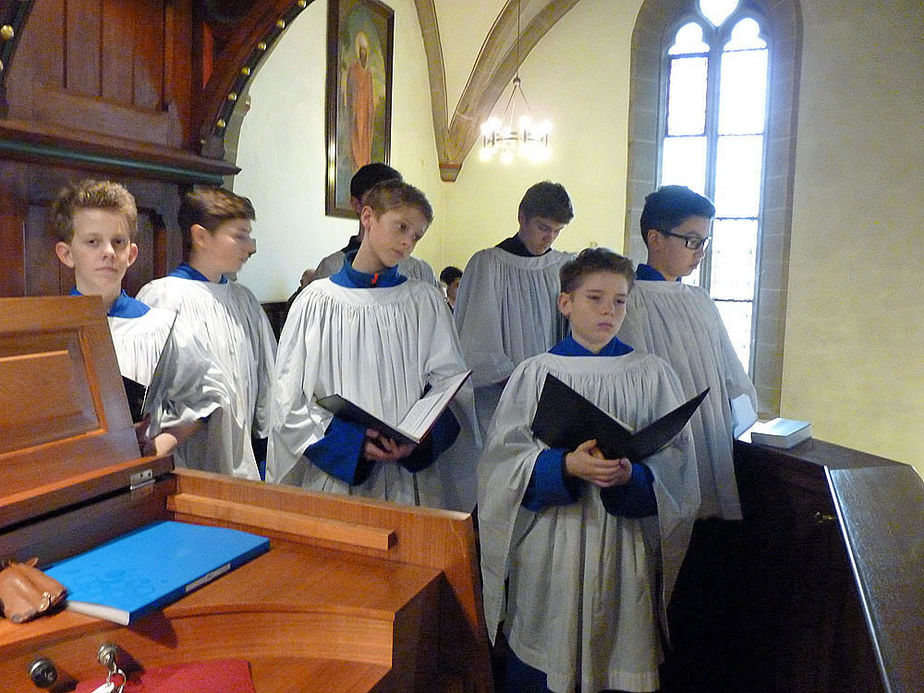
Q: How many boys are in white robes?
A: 7